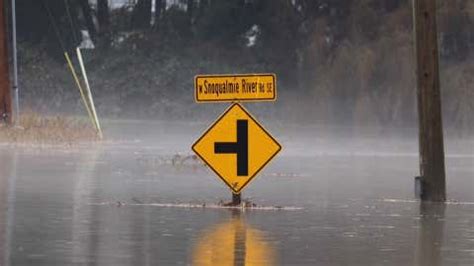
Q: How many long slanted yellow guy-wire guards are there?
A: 2